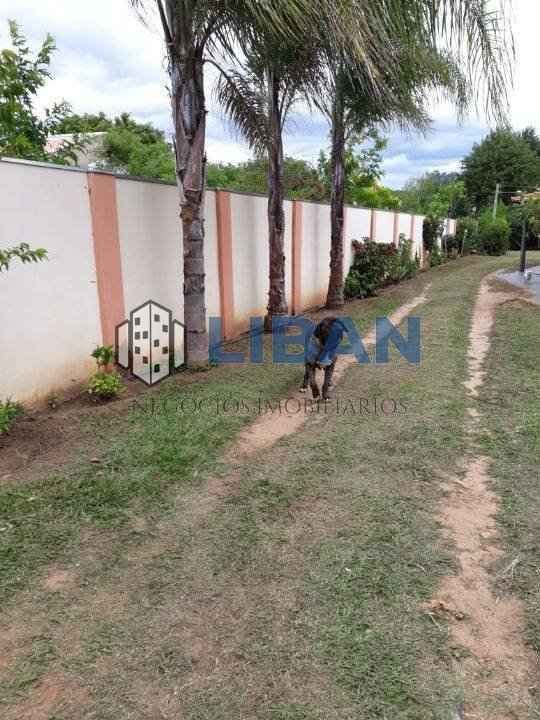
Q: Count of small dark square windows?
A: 10